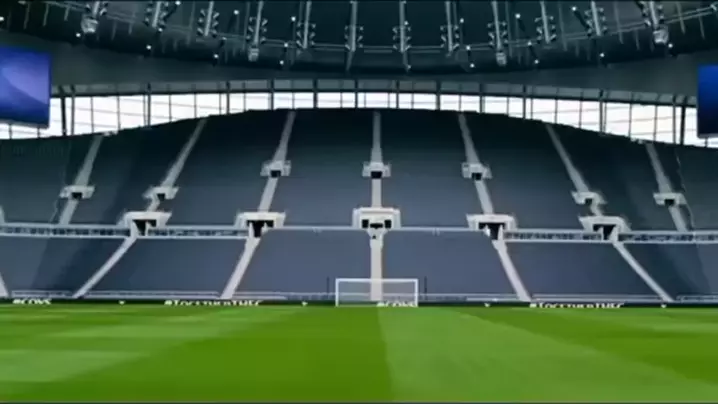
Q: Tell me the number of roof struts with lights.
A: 12